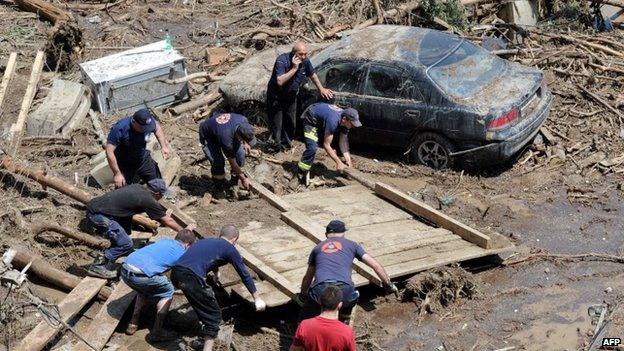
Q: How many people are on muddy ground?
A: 9